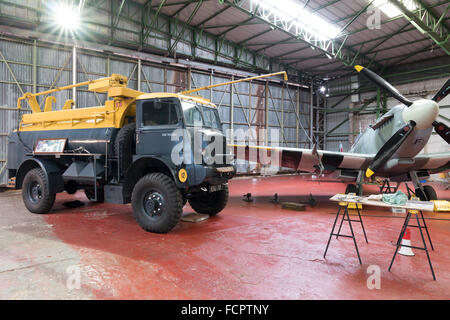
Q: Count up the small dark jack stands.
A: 3